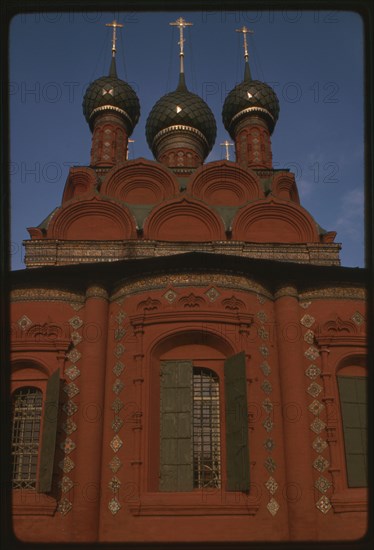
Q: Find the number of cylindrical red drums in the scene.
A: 3